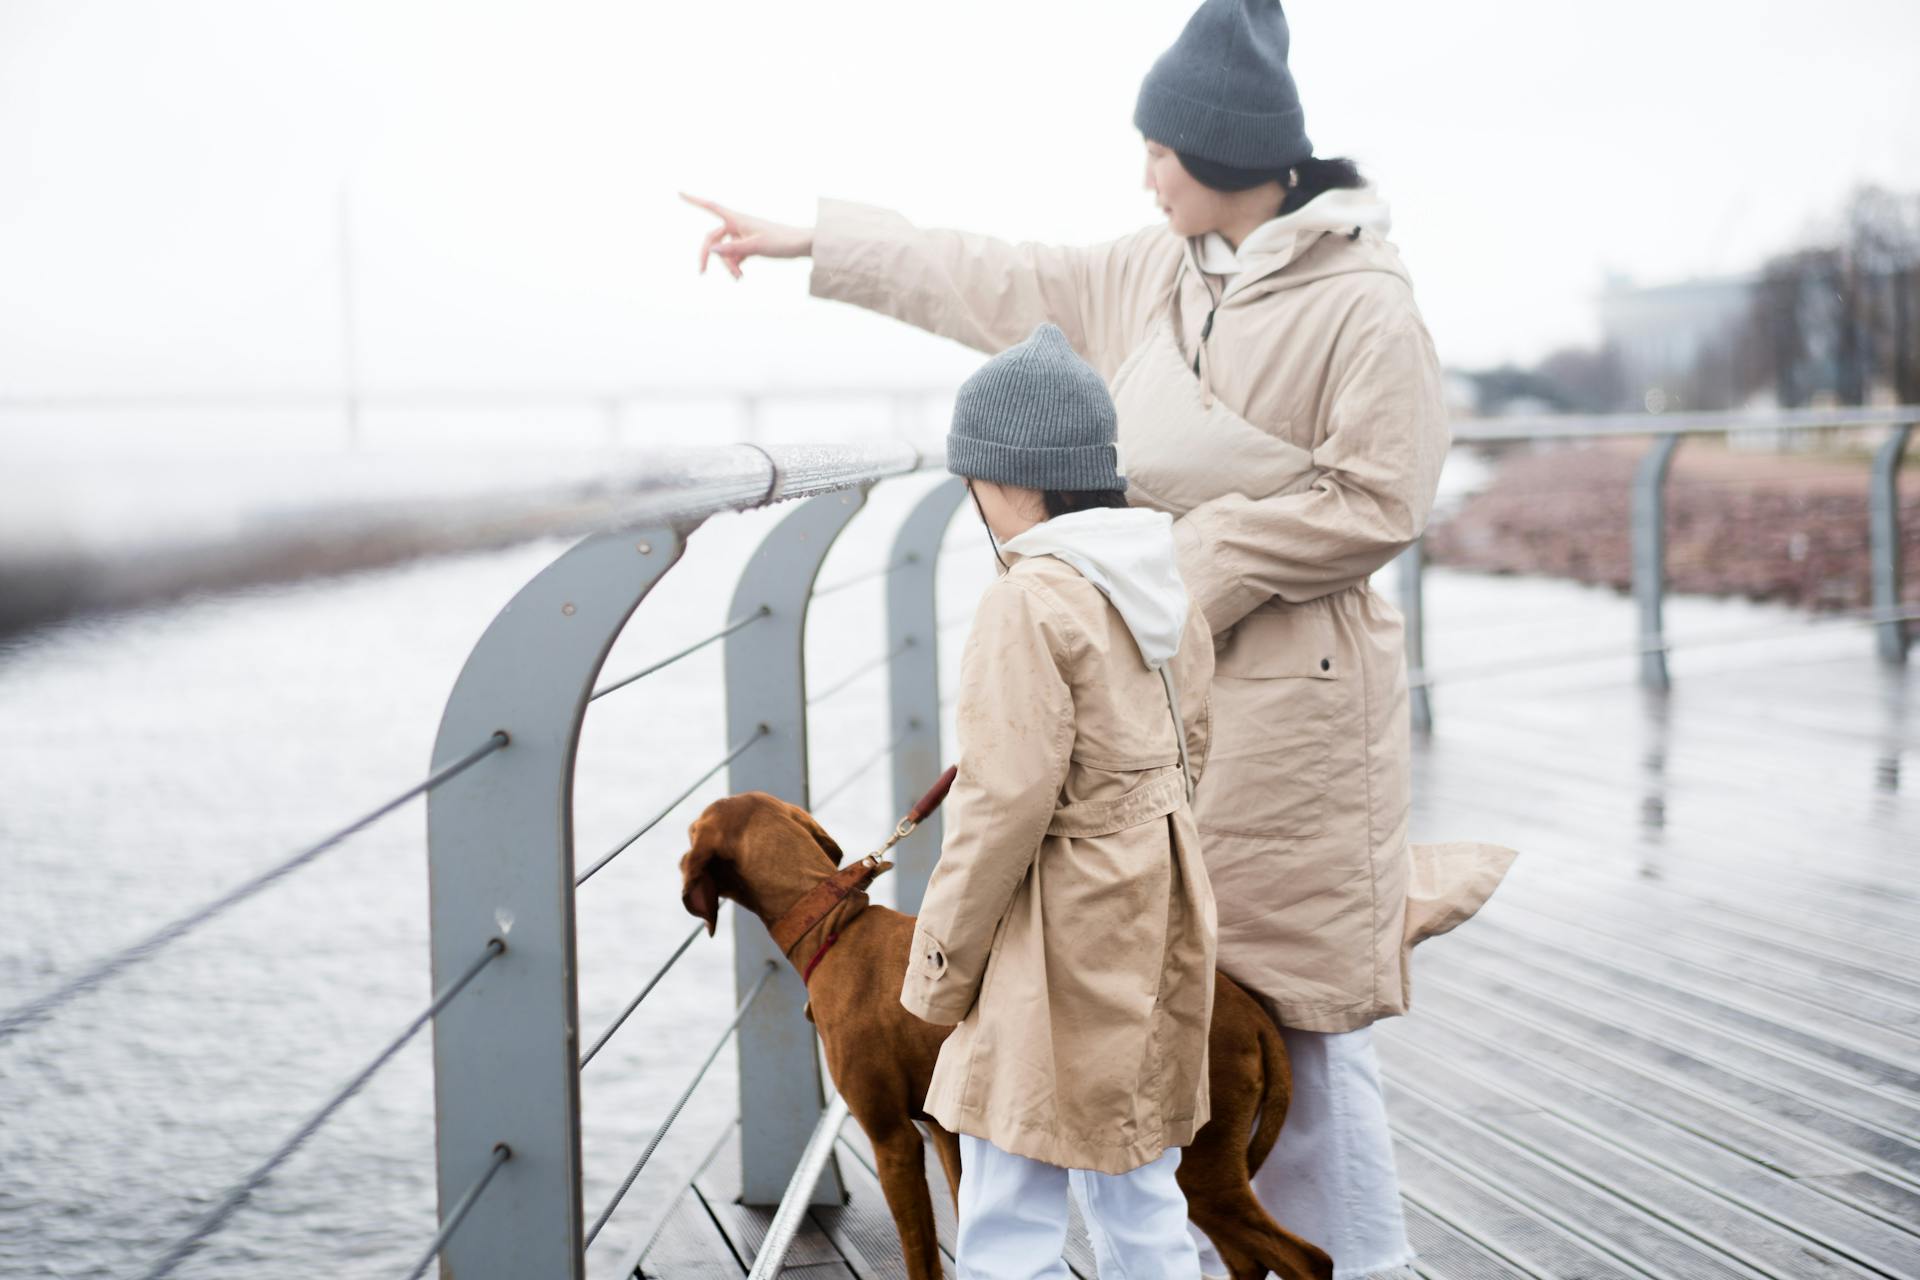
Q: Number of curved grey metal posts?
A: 6